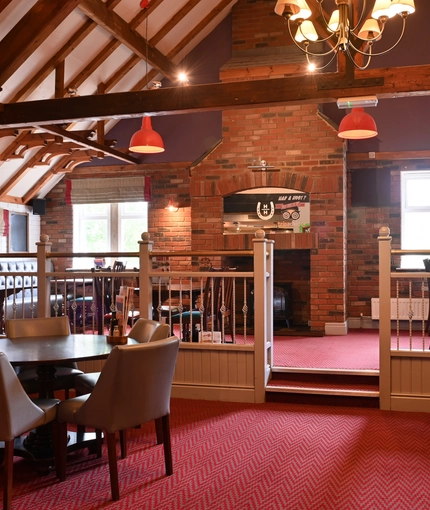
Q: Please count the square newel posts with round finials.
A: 4